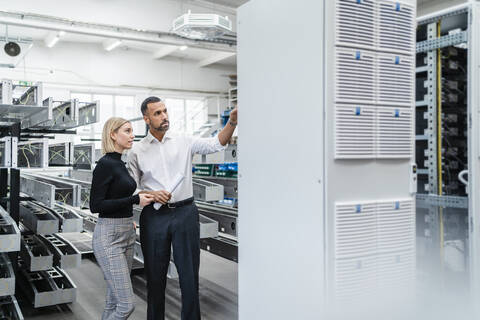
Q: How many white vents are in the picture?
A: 10